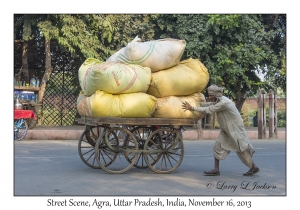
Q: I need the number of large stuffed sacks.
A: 5